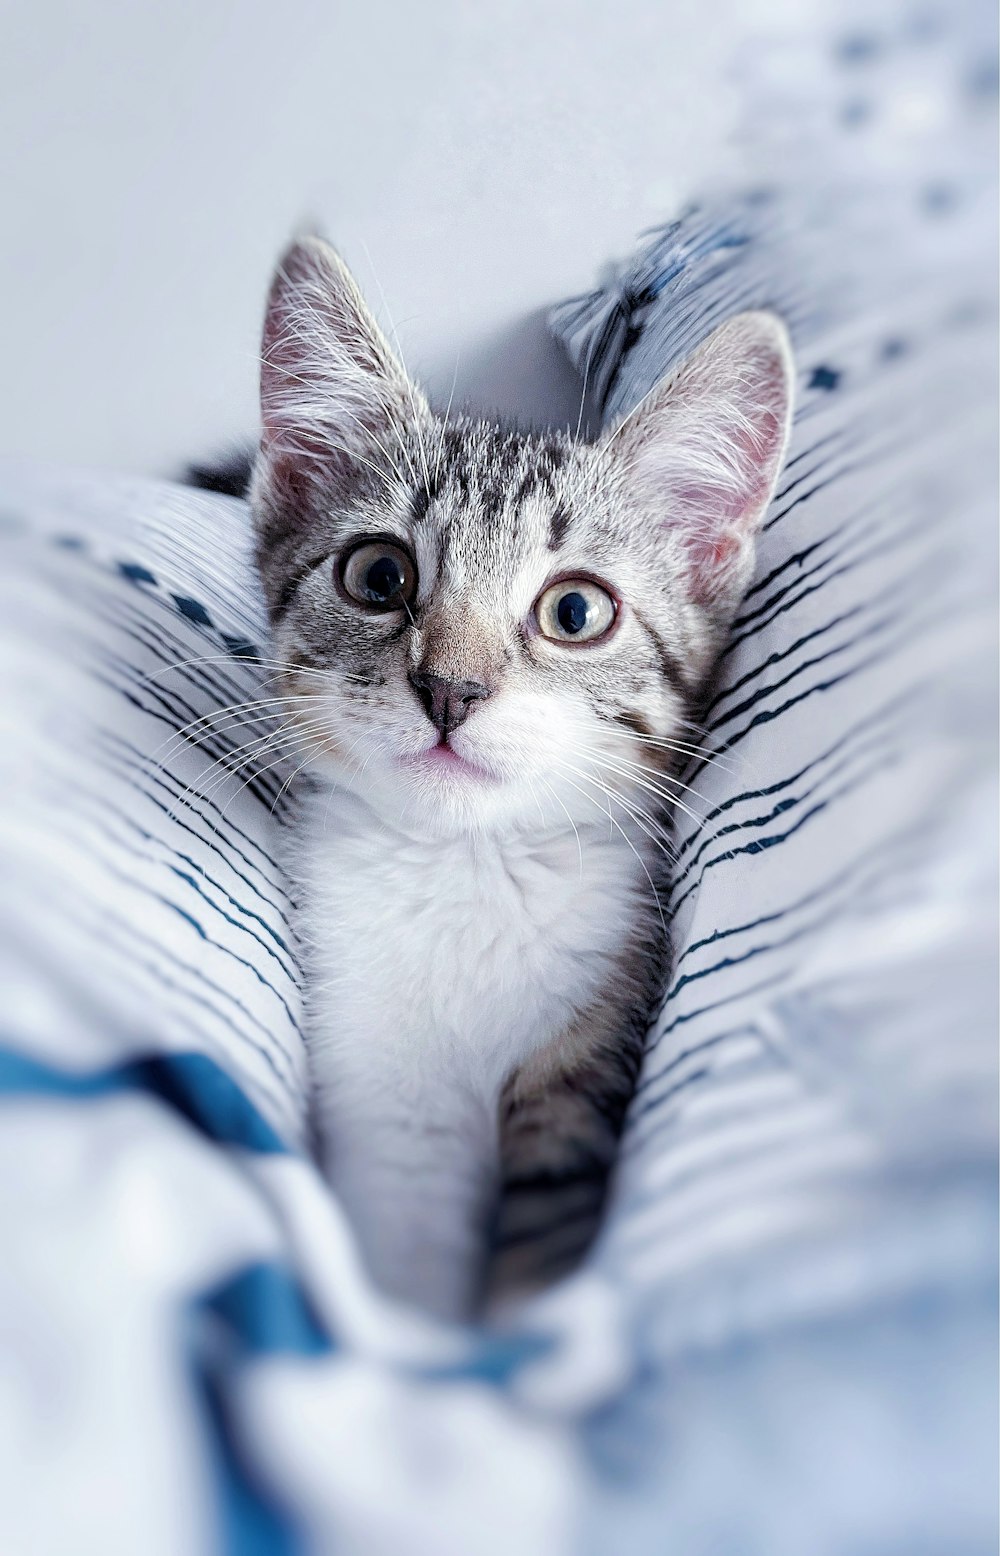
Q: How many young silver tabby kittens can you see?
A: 1